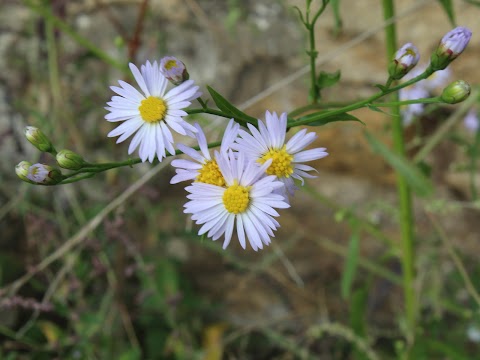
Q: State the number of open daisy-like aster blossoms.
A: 4